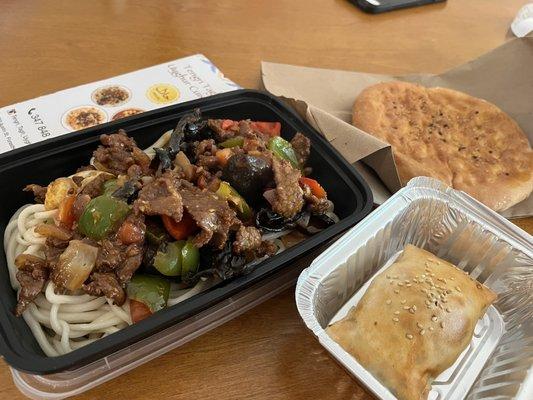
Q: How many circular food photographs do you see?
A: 3